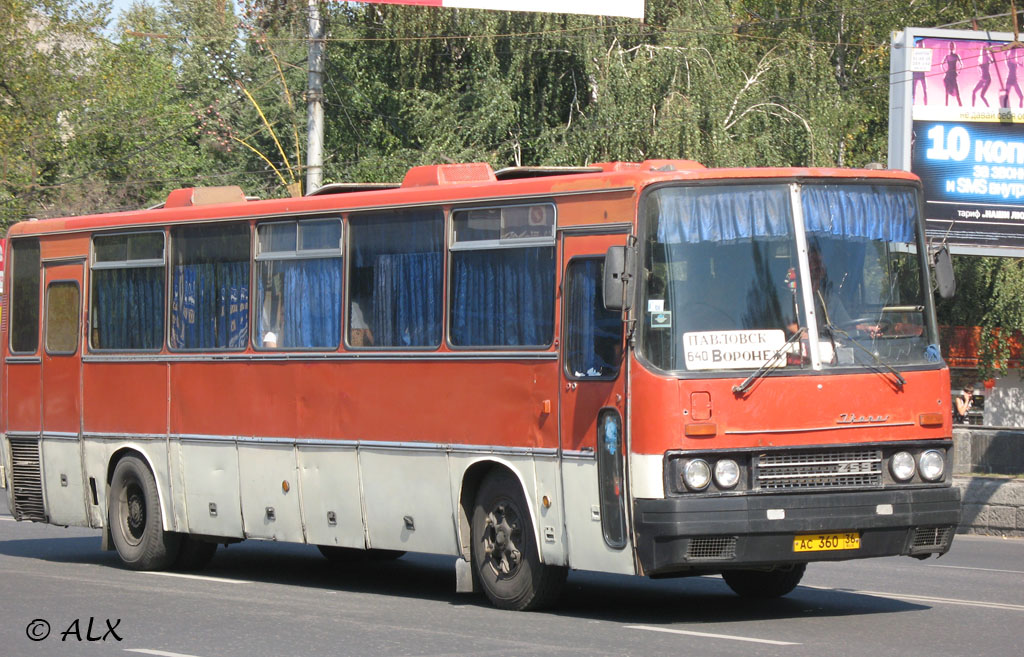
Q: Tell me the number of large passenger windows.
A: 5